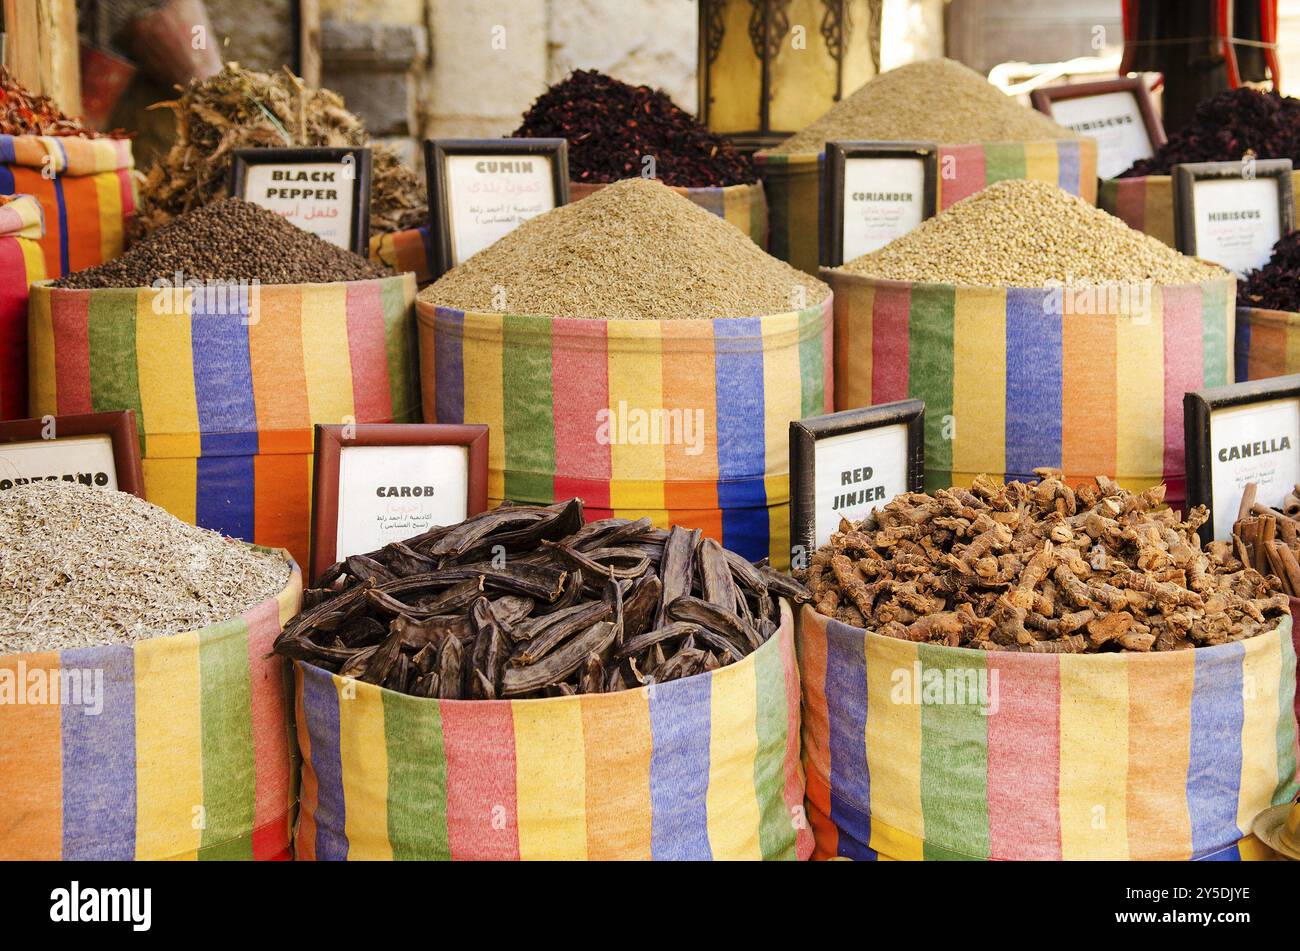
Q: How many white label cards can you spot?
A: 9